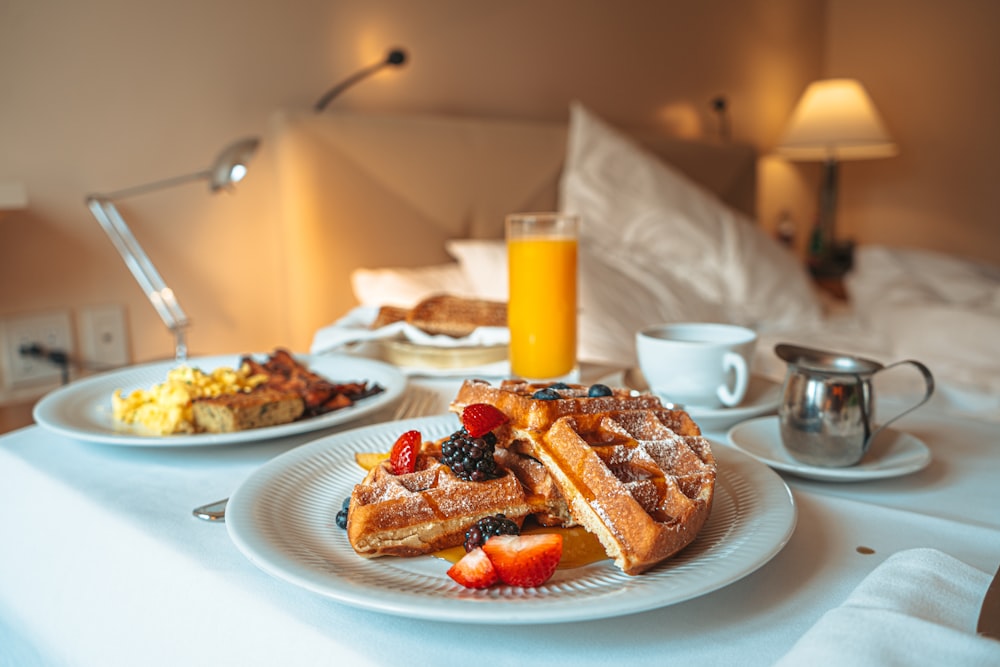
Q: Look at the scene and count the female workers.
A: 0